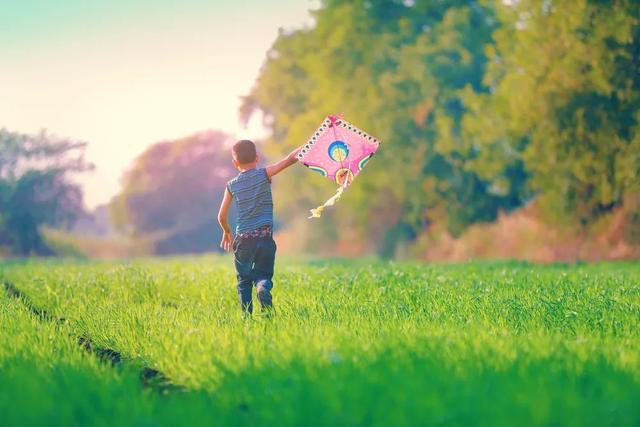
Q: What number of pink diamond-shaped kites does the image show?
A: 1